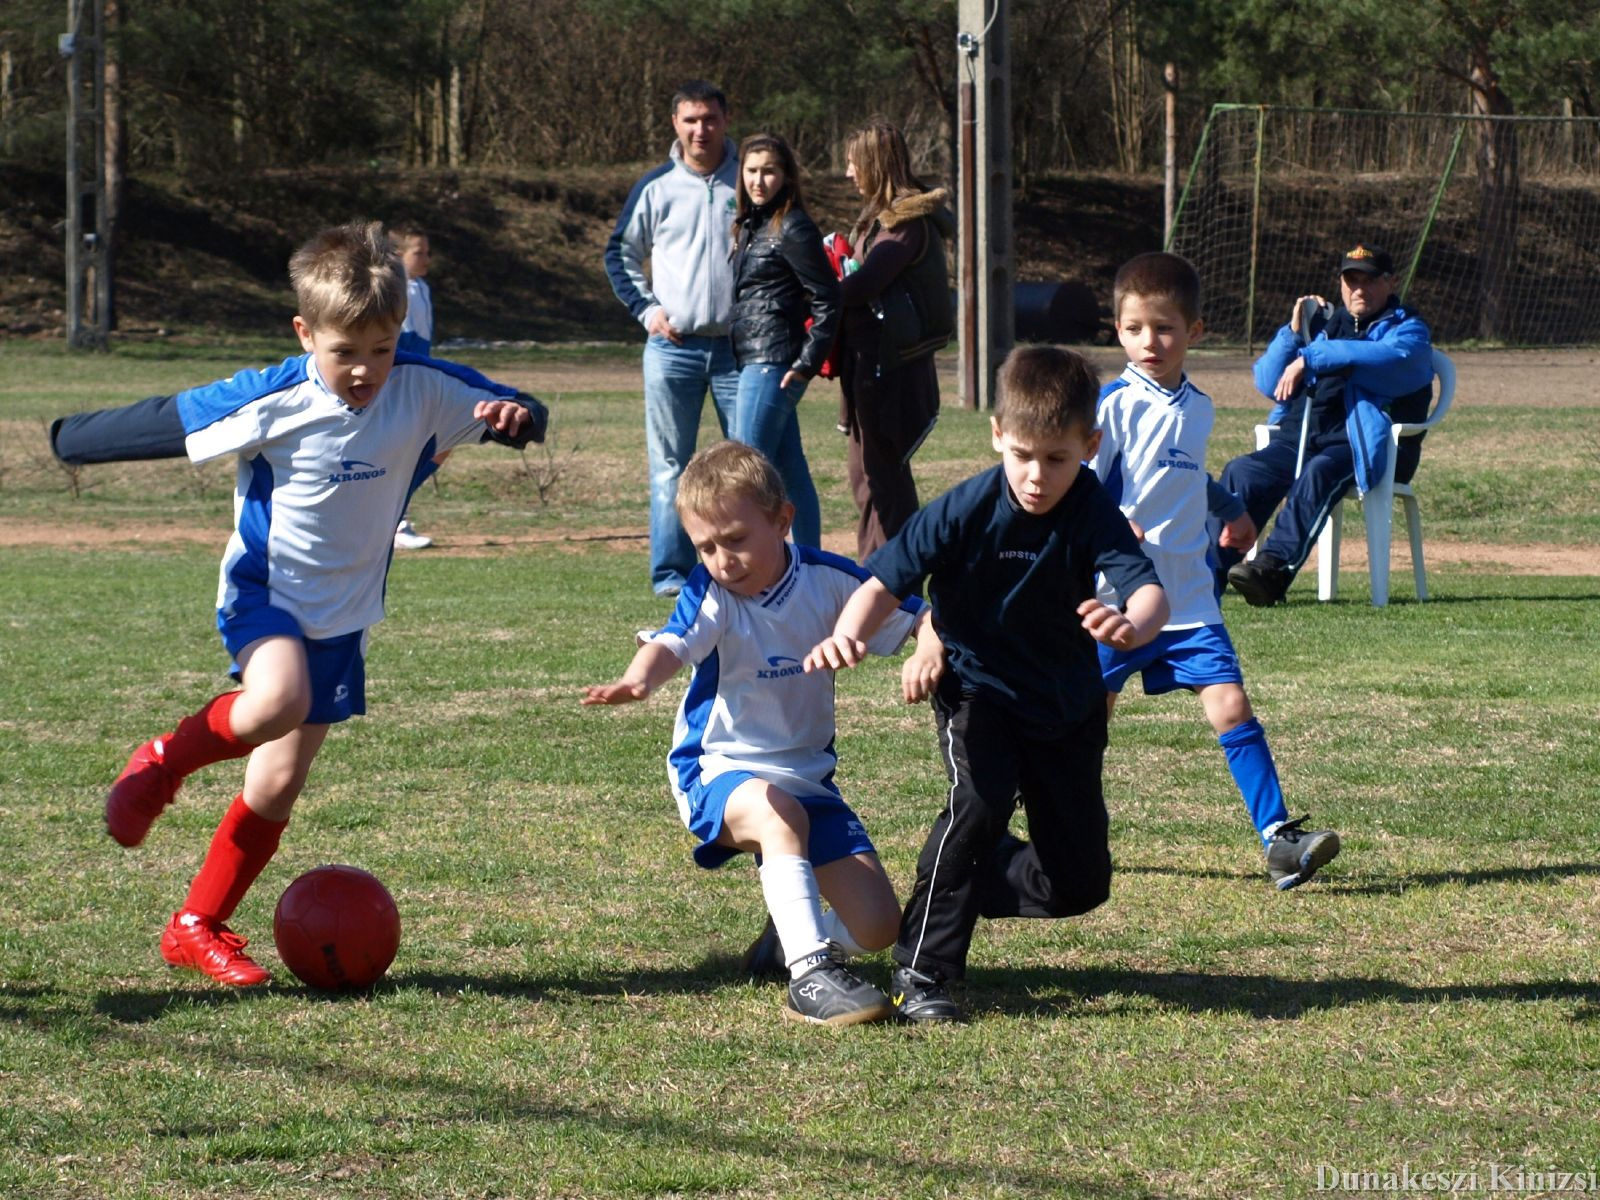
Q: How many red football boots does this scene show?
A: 2